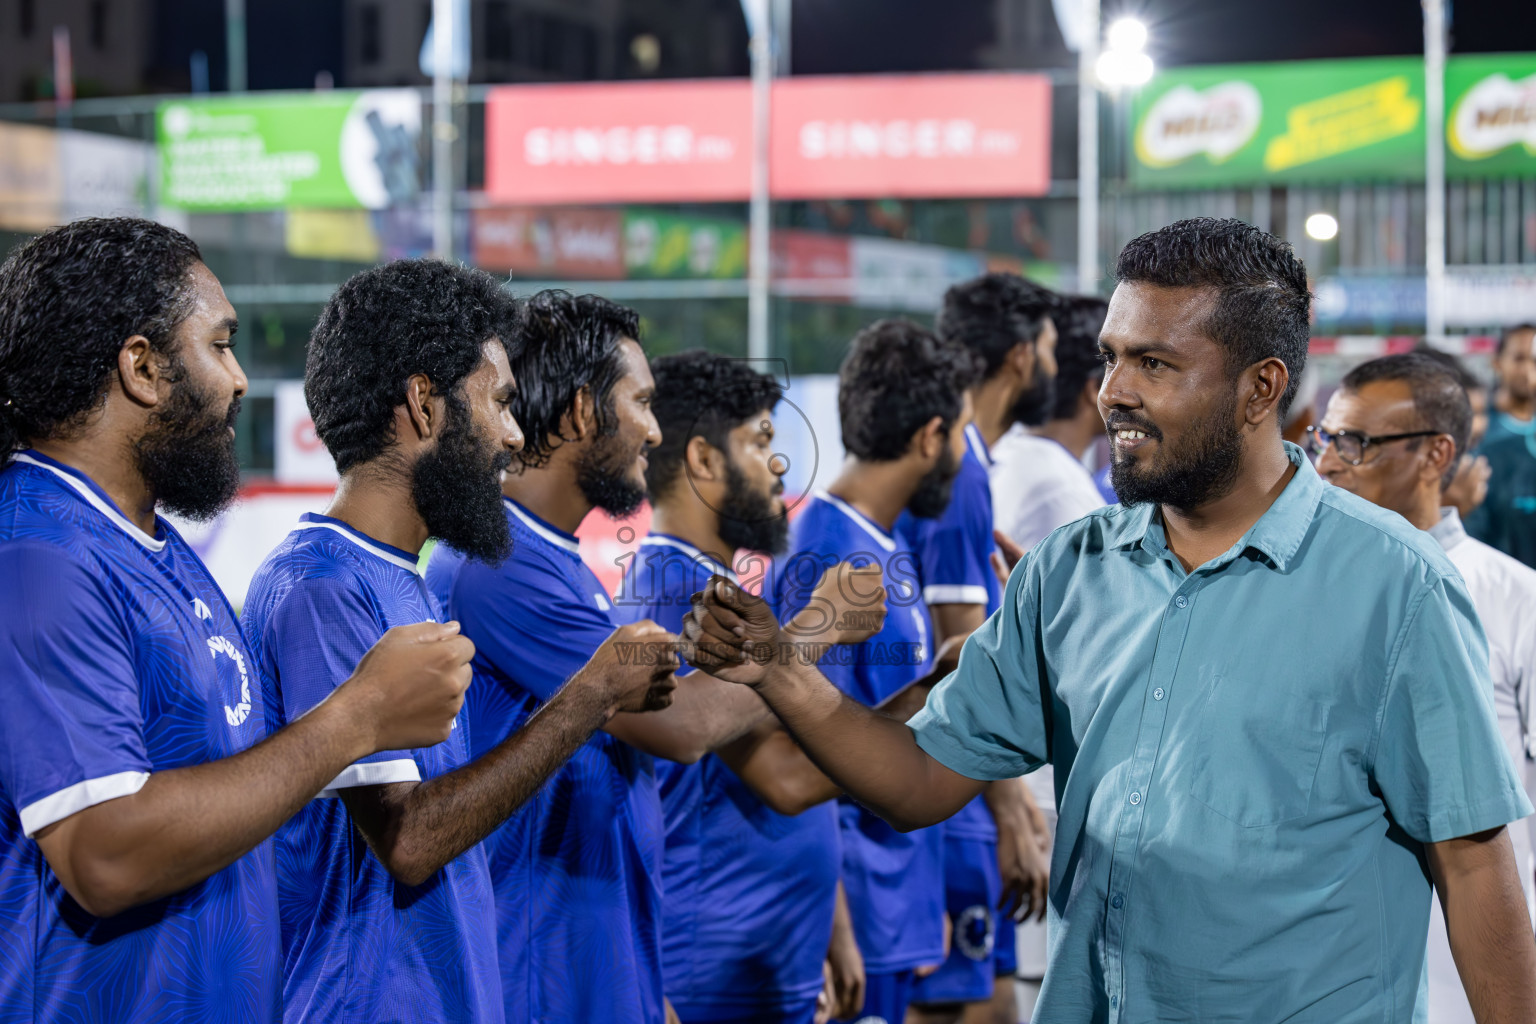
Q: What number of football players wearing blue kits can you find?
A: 6